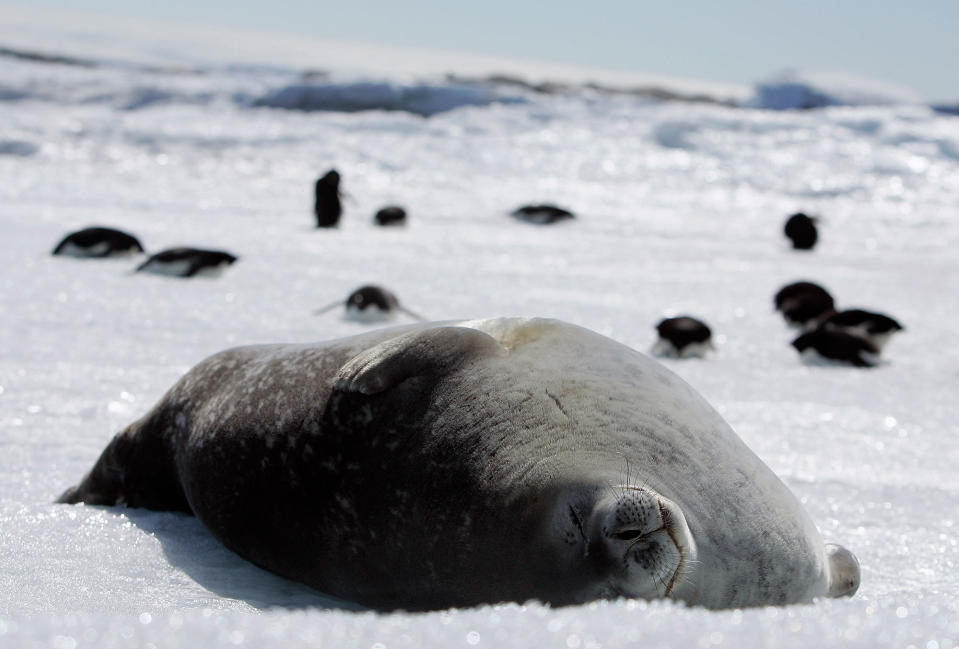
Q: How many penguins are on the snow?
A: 11